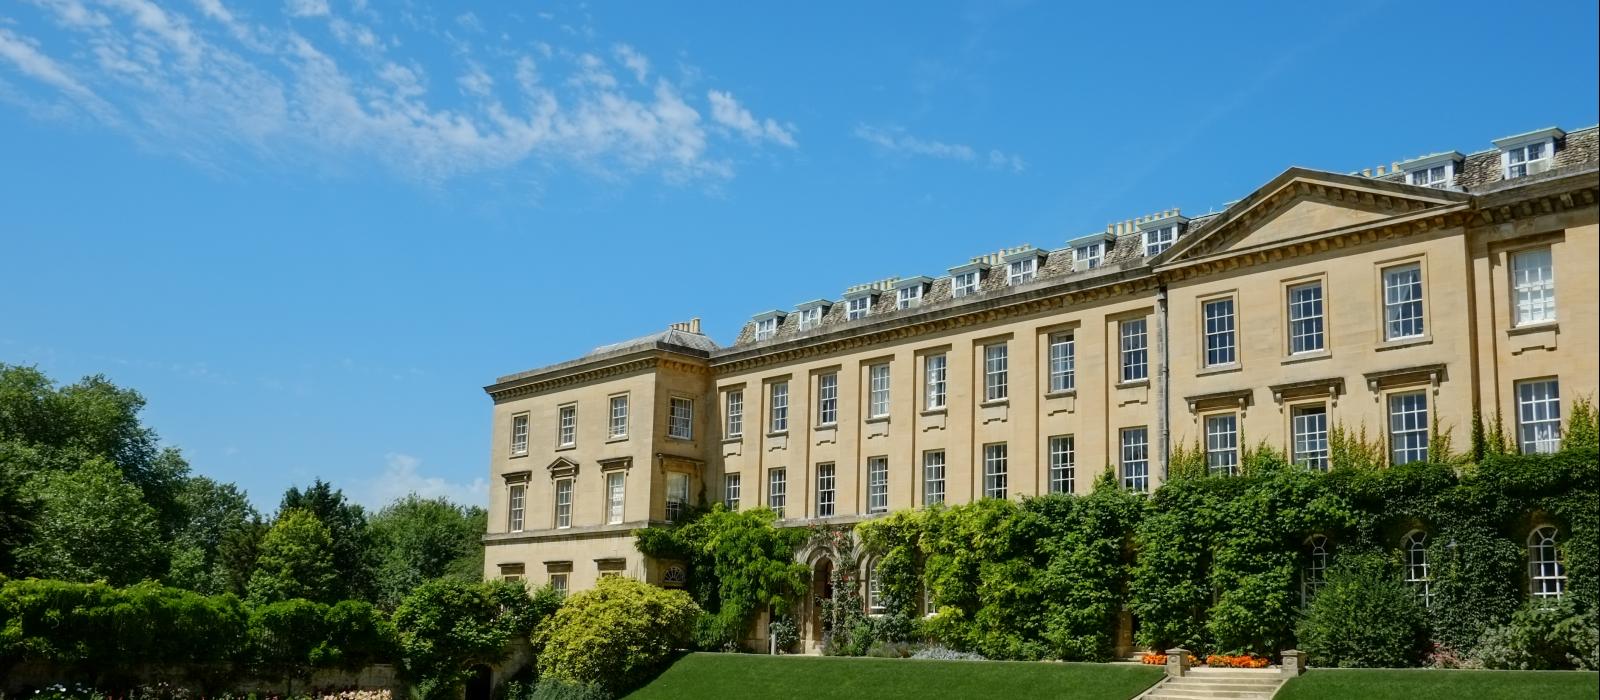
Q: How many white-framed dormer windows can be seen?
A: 10